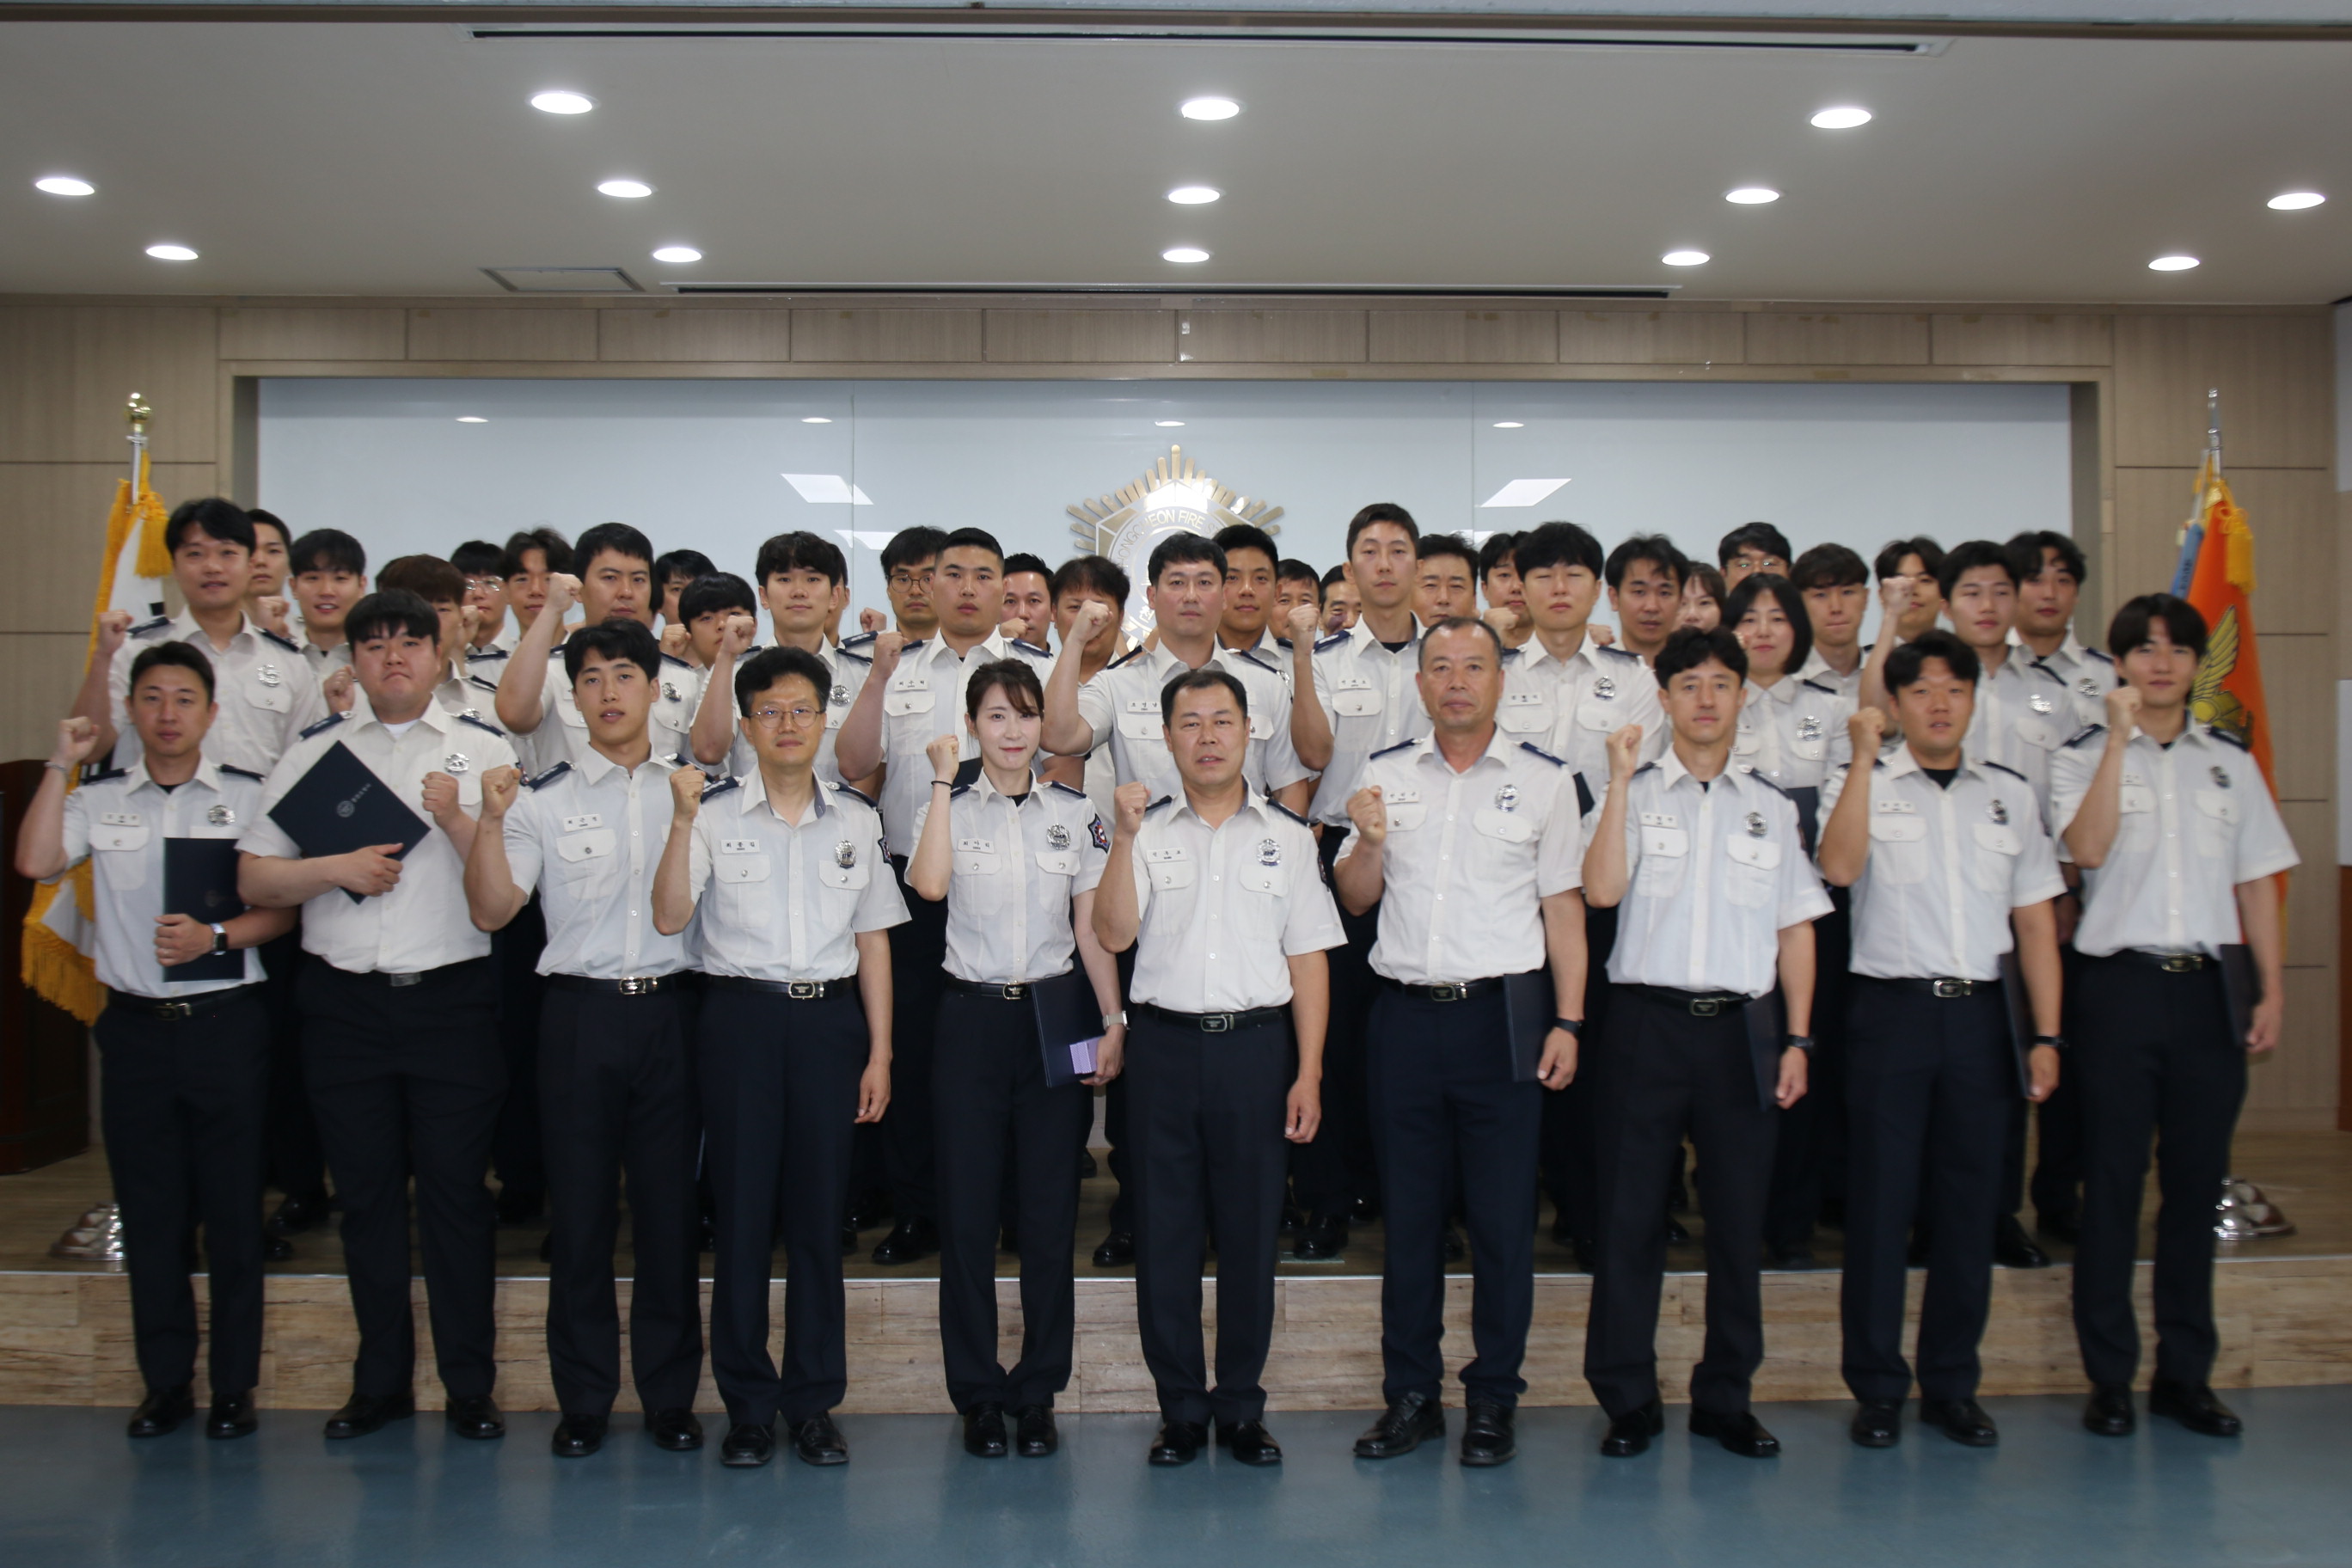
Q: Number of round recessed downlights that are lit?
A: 13